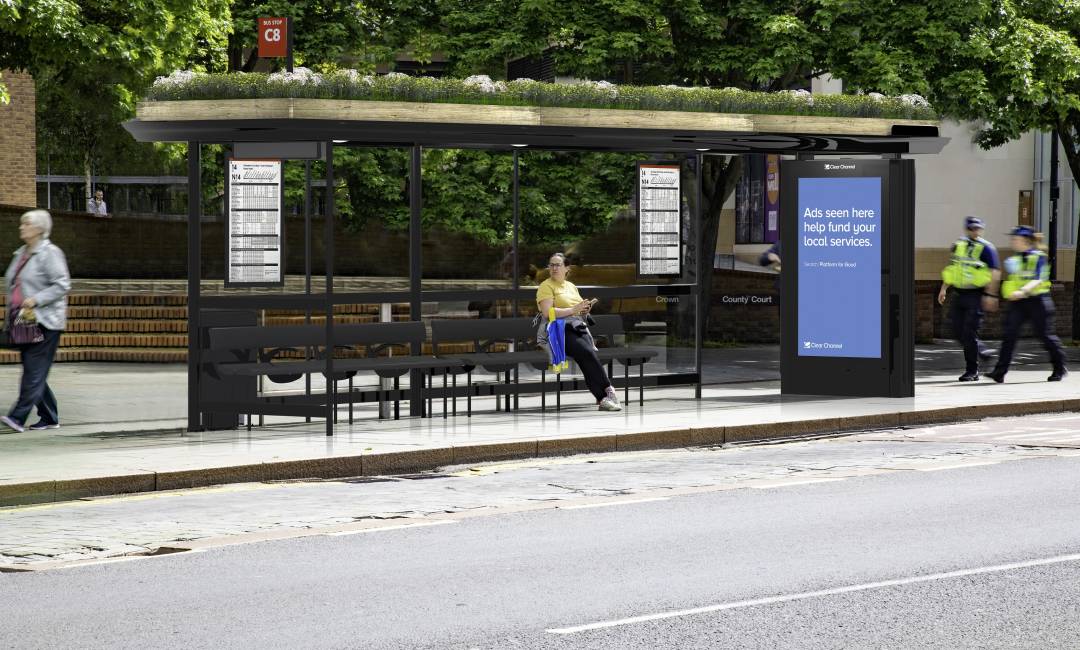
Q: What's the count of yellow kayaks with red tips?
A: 0